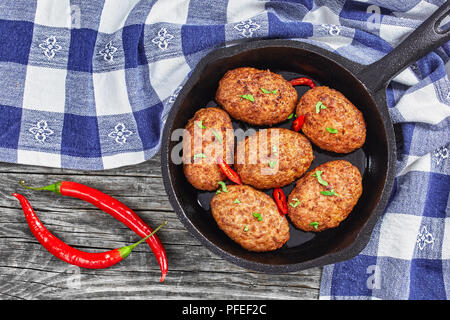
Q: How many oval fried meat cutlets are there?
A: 6